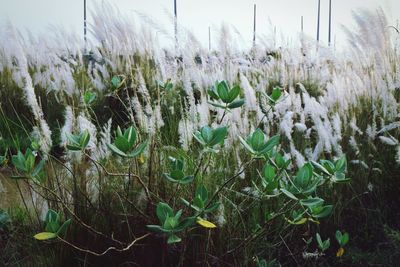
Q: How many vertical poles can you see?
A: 7